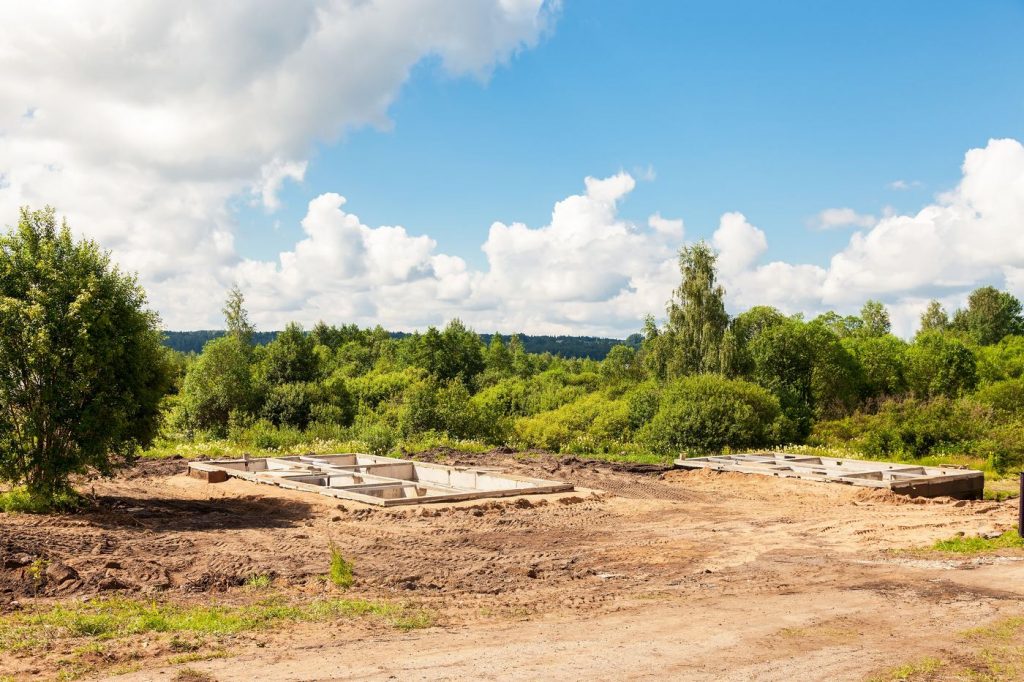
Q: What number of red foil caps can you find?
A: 0